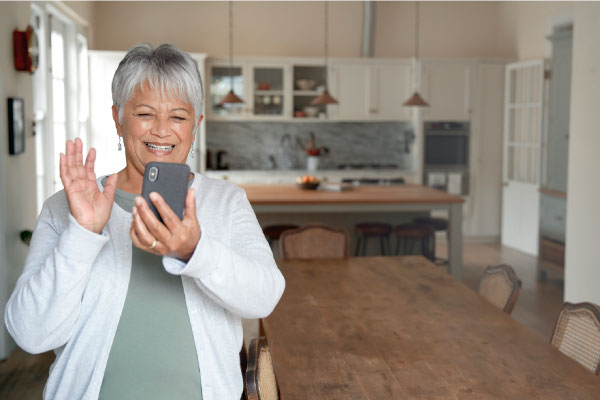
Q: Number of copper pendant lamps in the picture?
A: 3